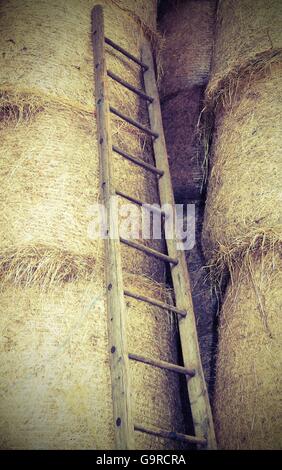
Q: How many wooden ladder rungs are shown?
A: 9